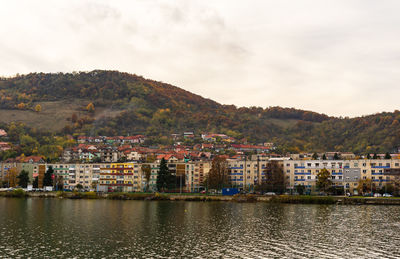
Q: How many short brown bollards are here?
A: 0